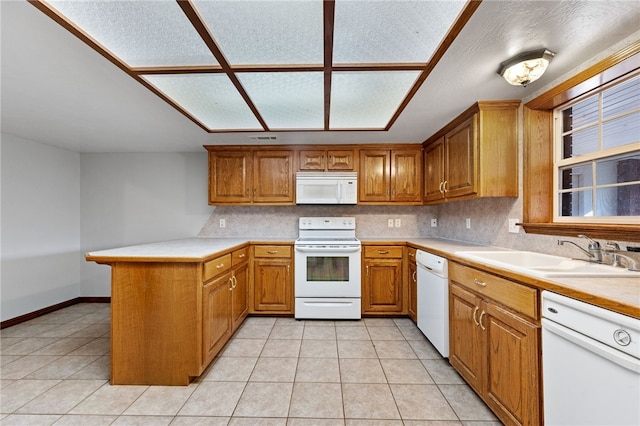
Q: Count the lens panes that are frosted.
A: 6